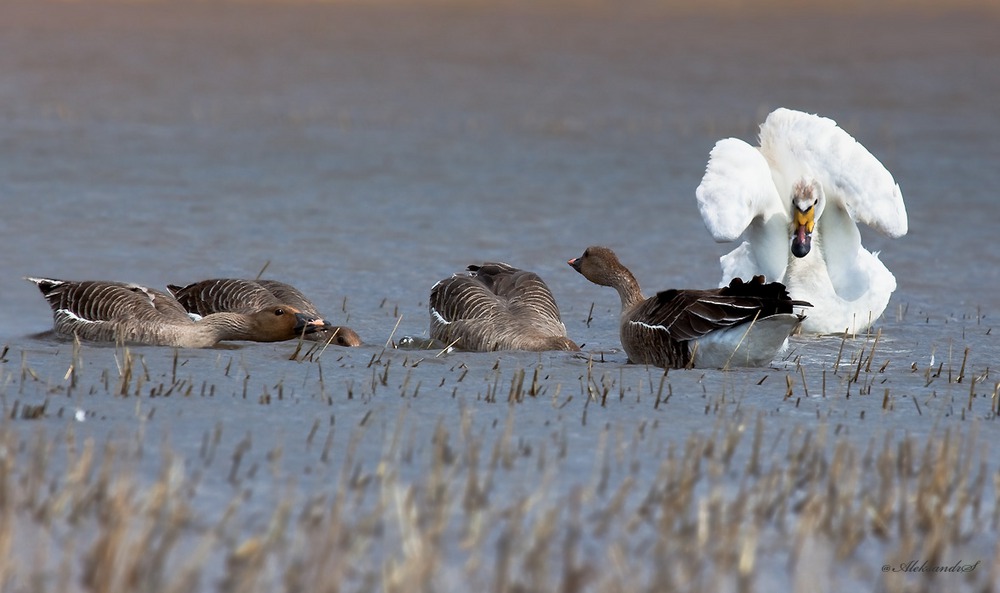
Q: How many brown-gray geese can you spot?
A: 4